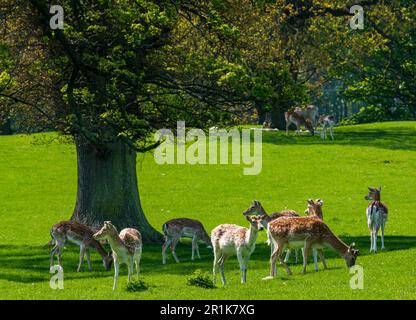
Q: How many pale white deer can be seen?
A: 1